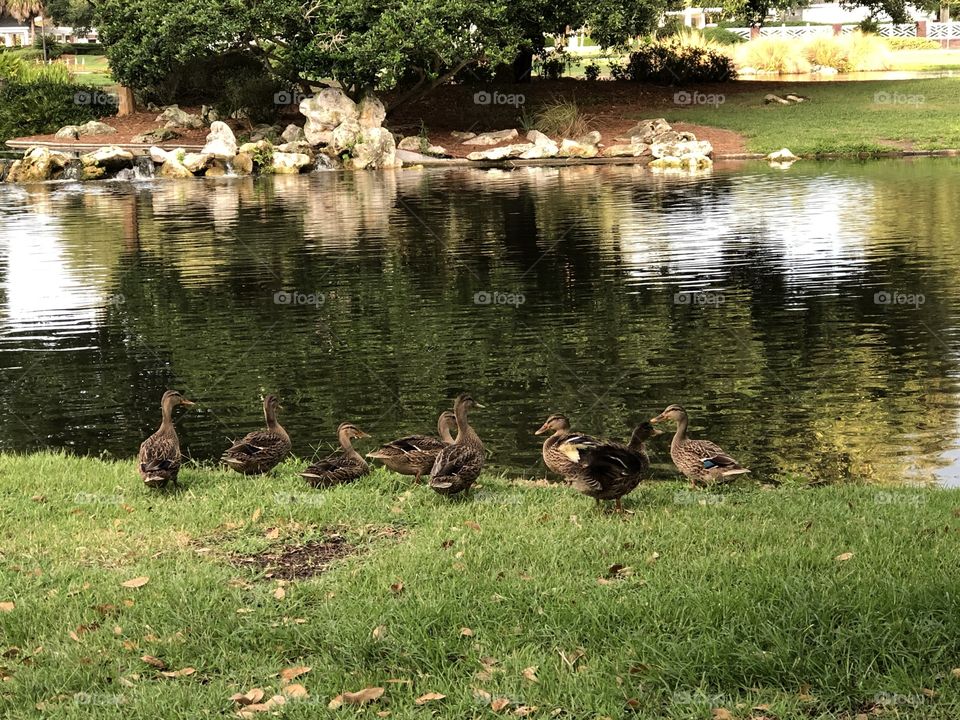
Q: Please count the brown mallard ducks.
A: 8